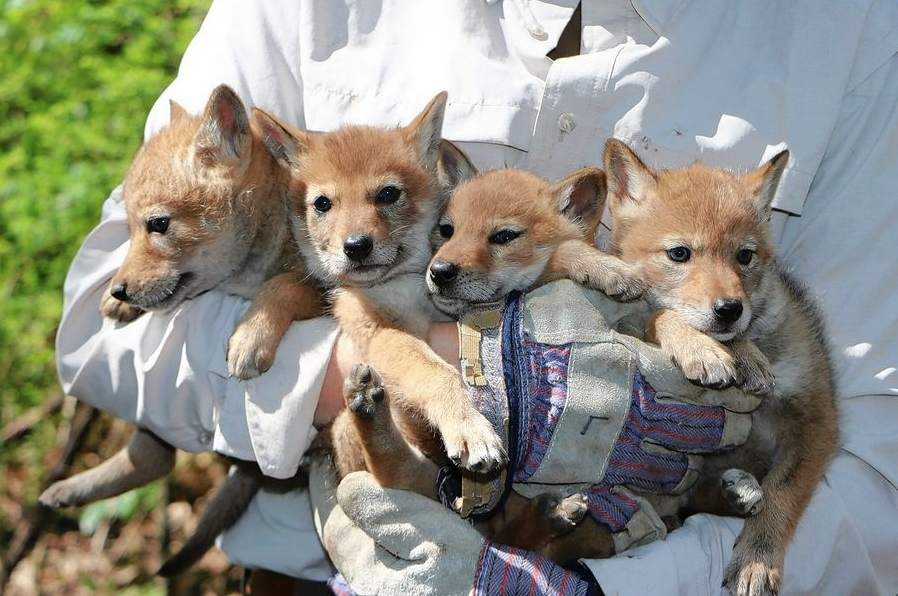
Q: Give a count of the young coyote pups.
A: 4